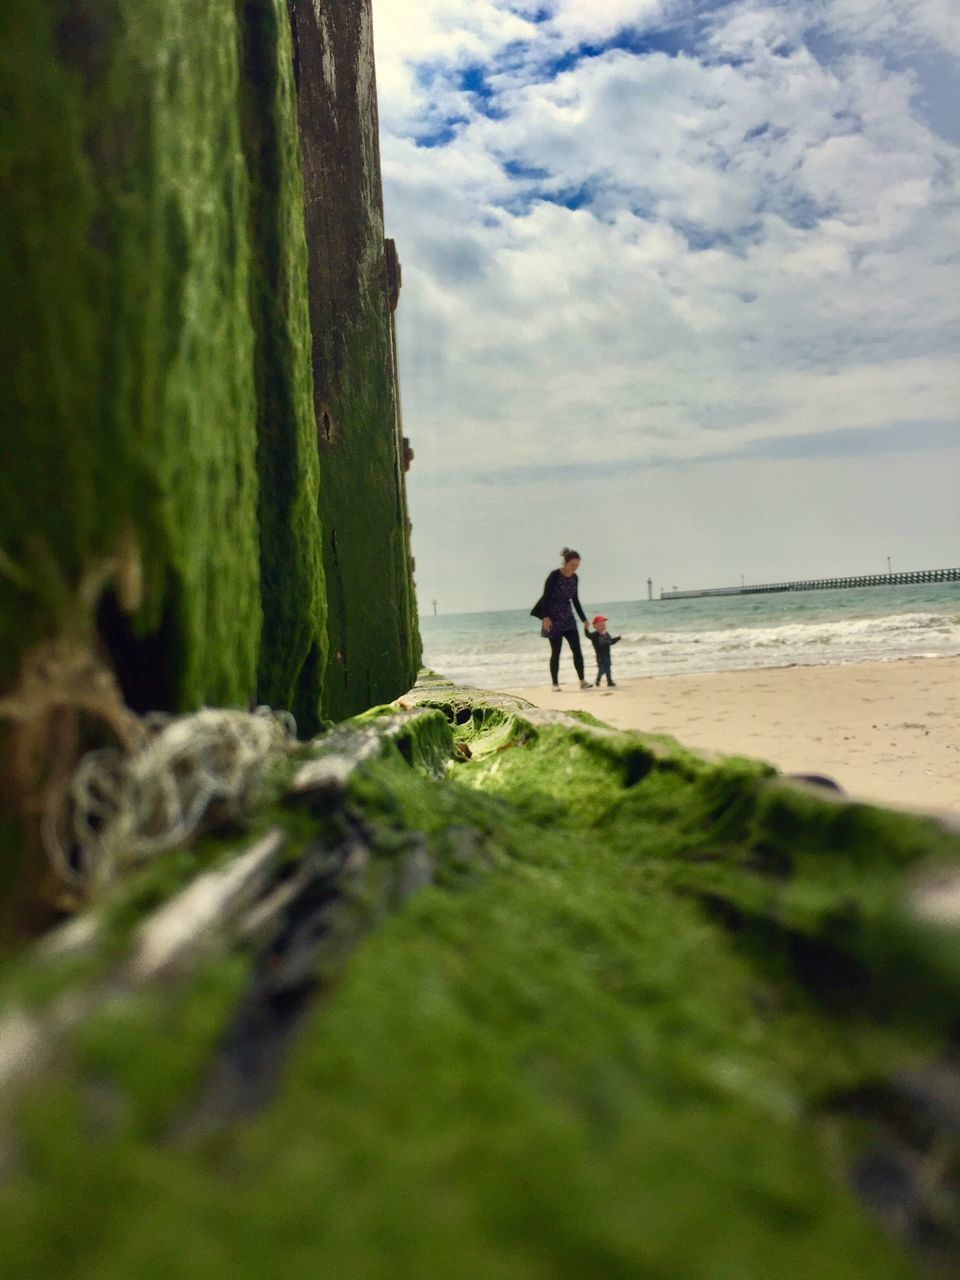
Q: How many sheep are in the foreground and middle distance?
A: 0